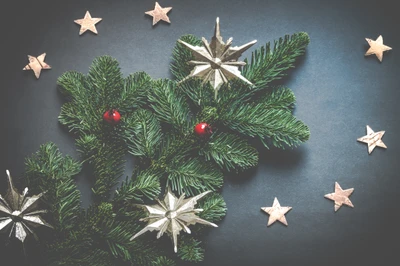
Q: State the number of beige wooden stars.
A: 7